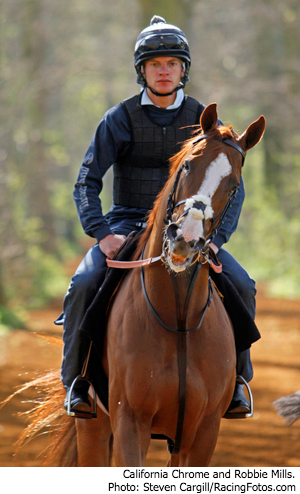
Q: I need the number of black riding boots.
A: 2